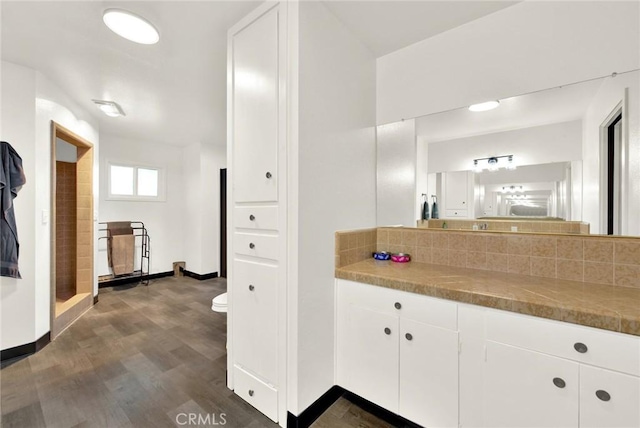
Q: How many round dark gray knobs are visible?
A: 11